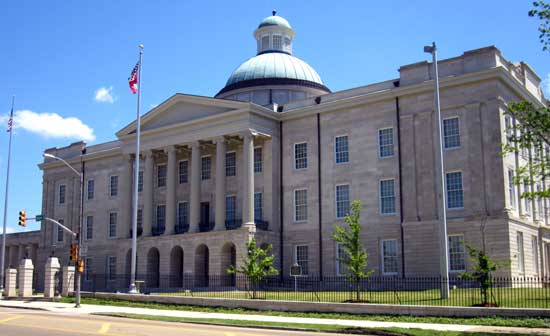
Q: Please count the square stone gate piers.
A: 4